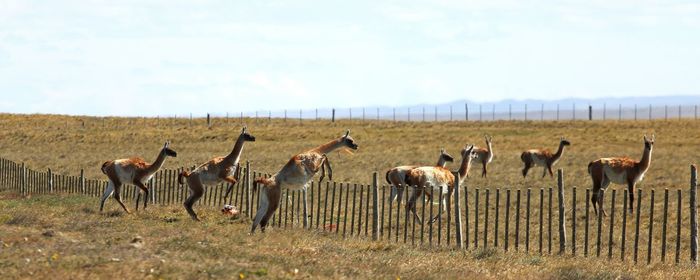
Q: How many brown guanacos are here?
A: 8